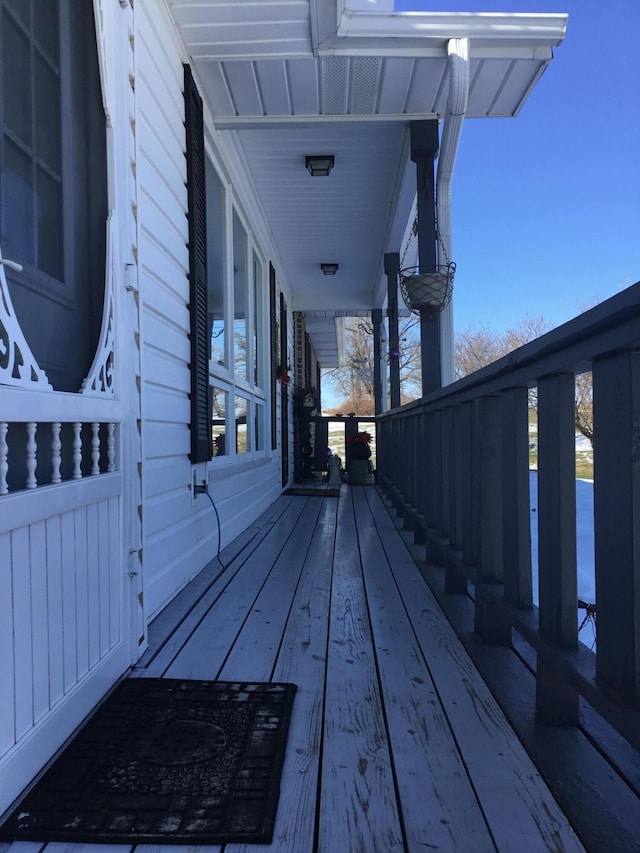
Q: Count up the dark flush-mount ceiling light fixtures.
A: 2